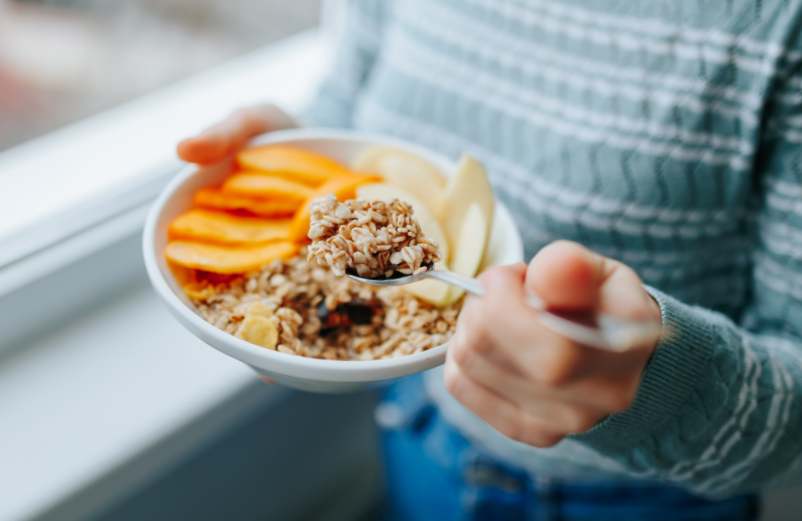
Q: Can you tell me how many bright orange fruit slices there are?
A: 6